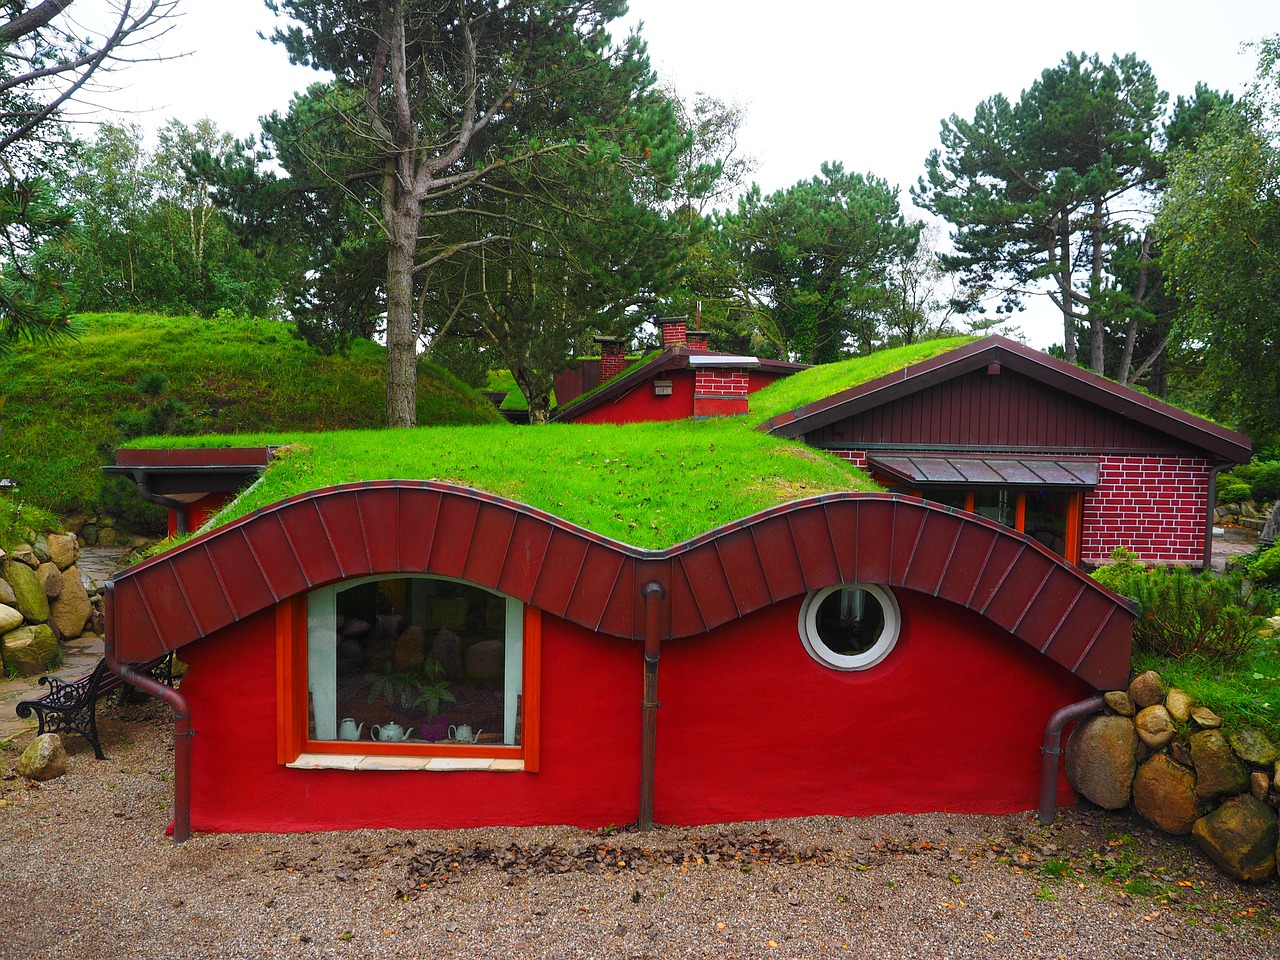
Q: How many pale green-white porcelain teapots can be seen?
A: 3